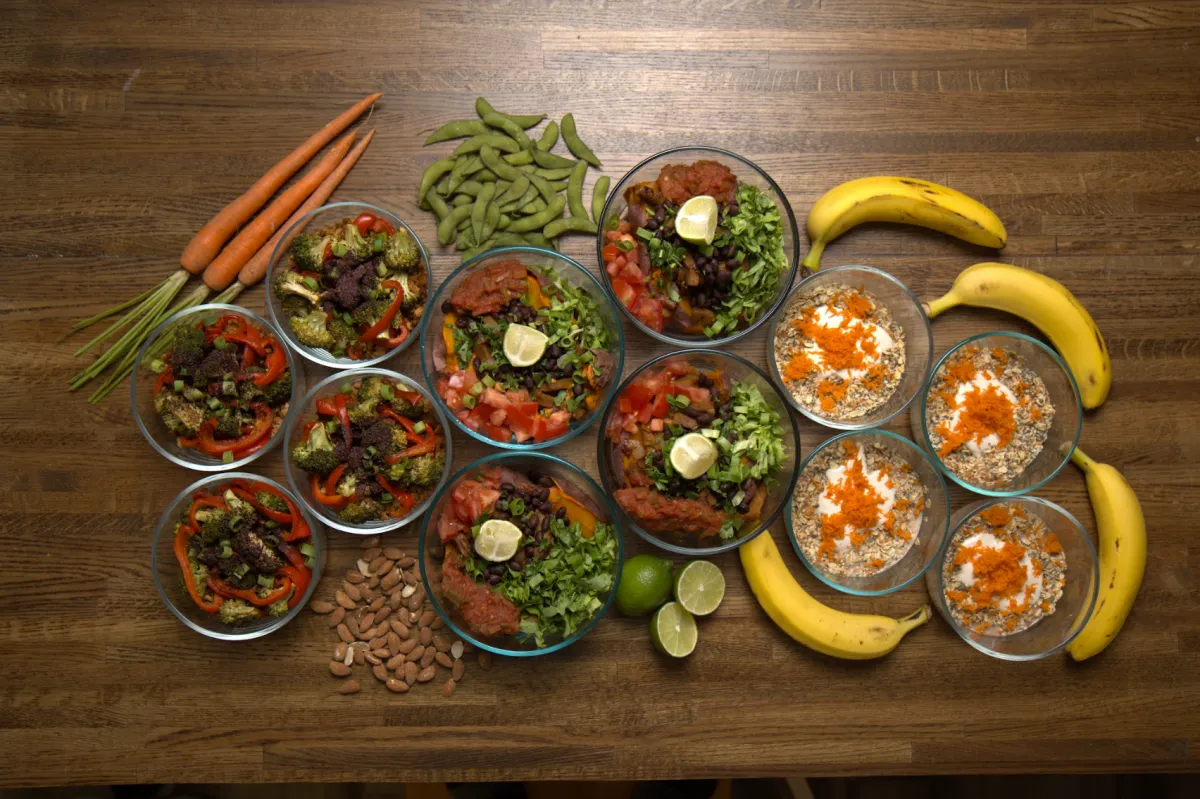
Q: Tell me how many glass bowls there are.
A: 12